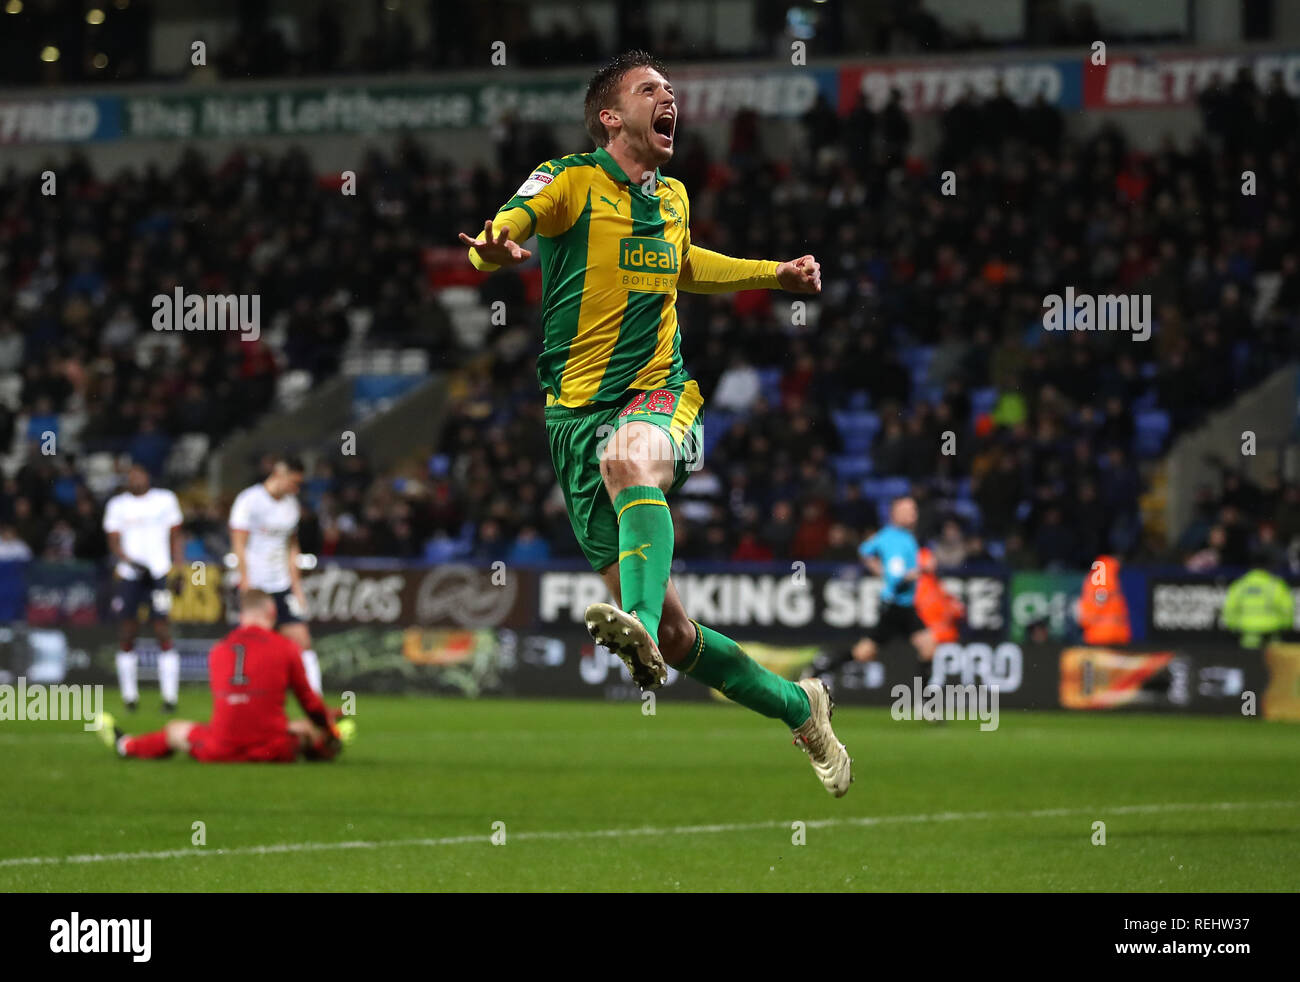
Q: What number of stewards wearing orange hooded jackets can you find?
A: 2